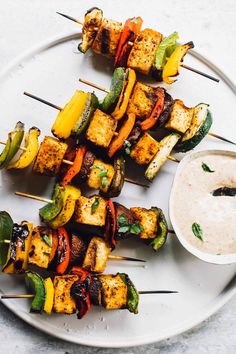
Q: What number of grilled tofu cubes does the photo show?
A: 14